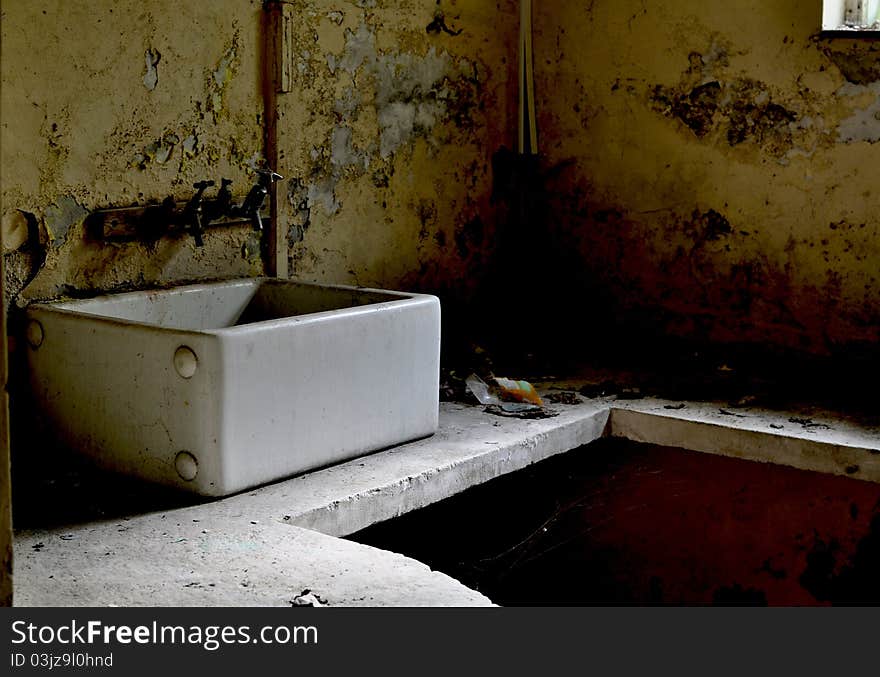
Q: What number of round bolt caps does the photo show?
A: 3